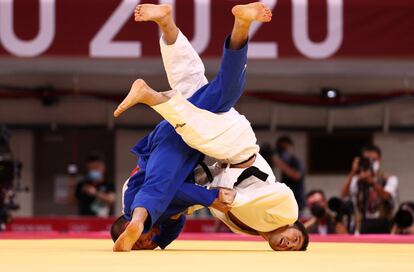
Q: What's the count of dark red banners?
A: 1